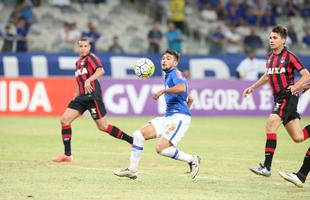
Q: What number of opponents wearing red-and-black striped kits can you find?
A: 2